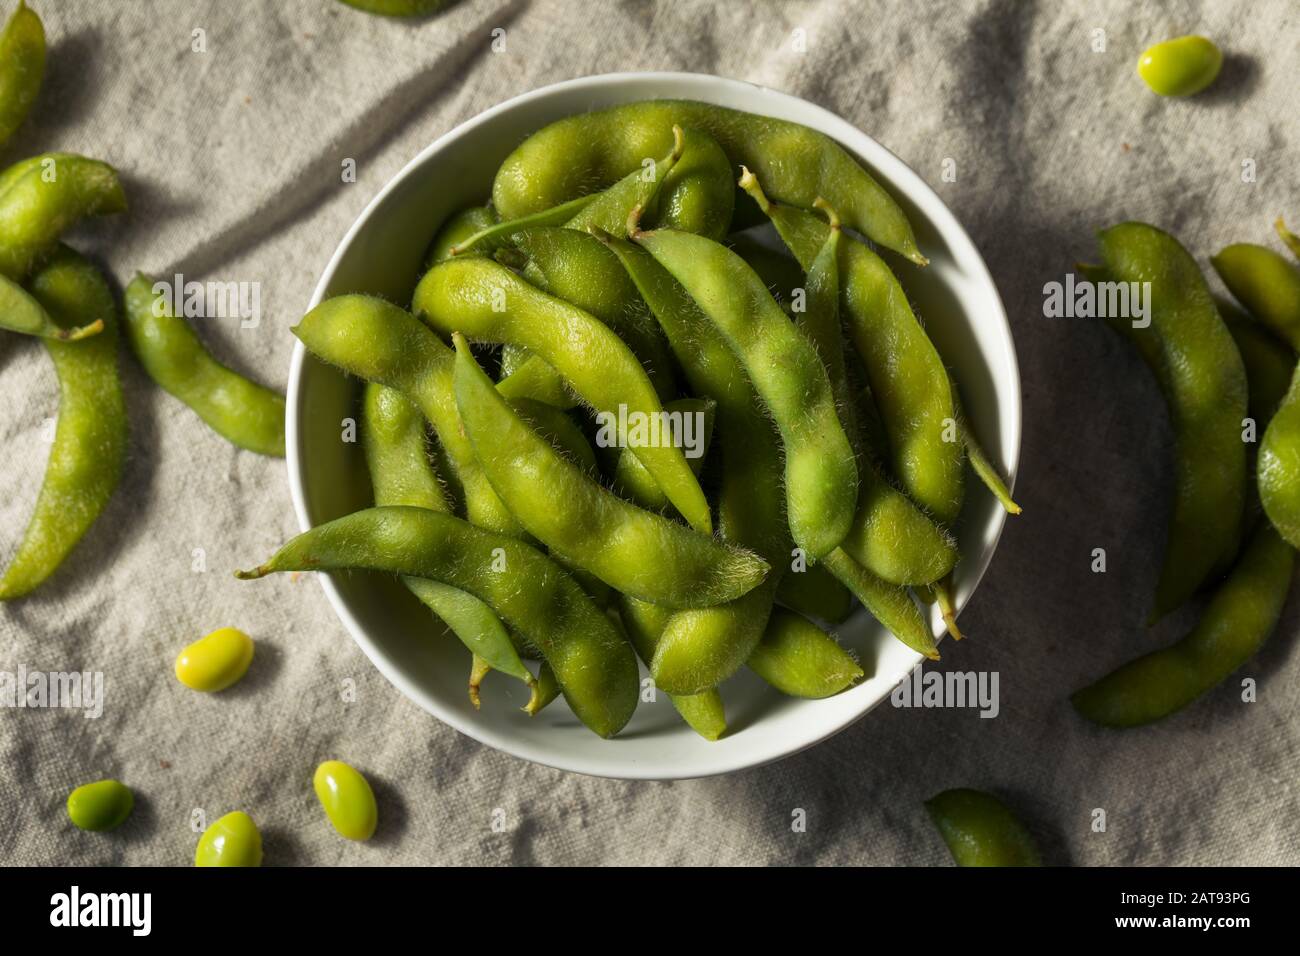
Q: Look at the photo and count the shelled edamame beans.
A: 5